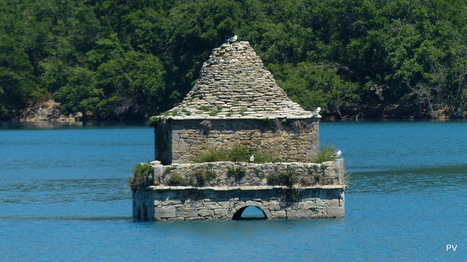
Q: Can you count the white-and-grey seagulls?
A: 4